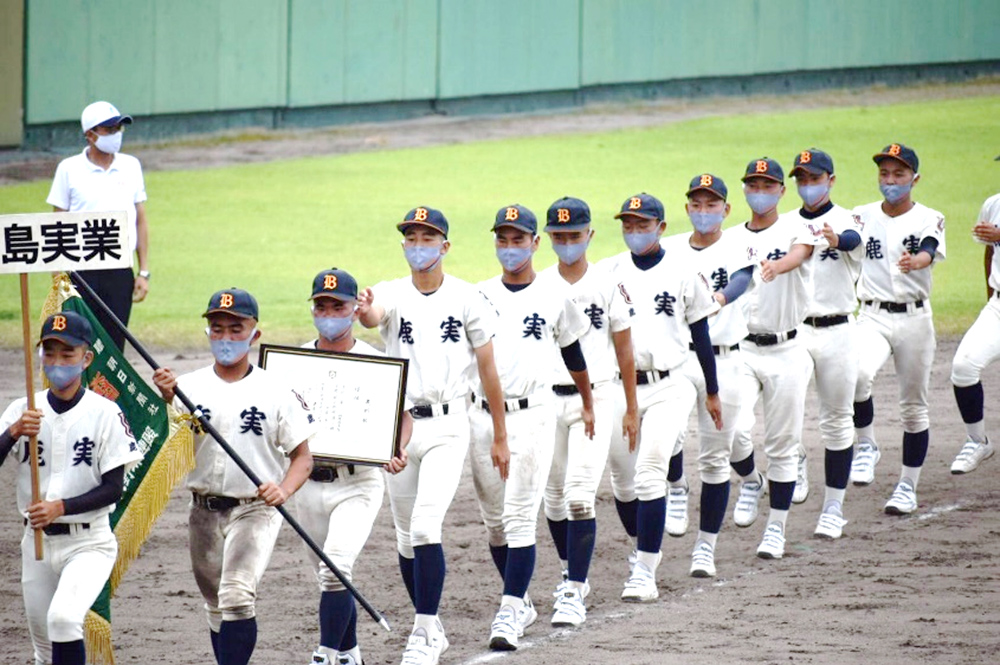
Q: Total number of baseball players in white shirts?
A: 12